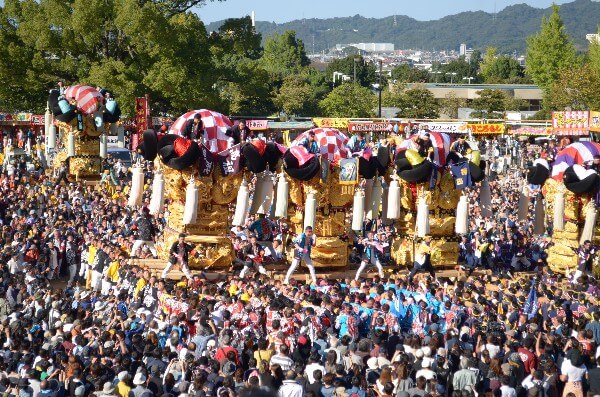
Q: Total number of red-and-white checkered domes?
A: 2